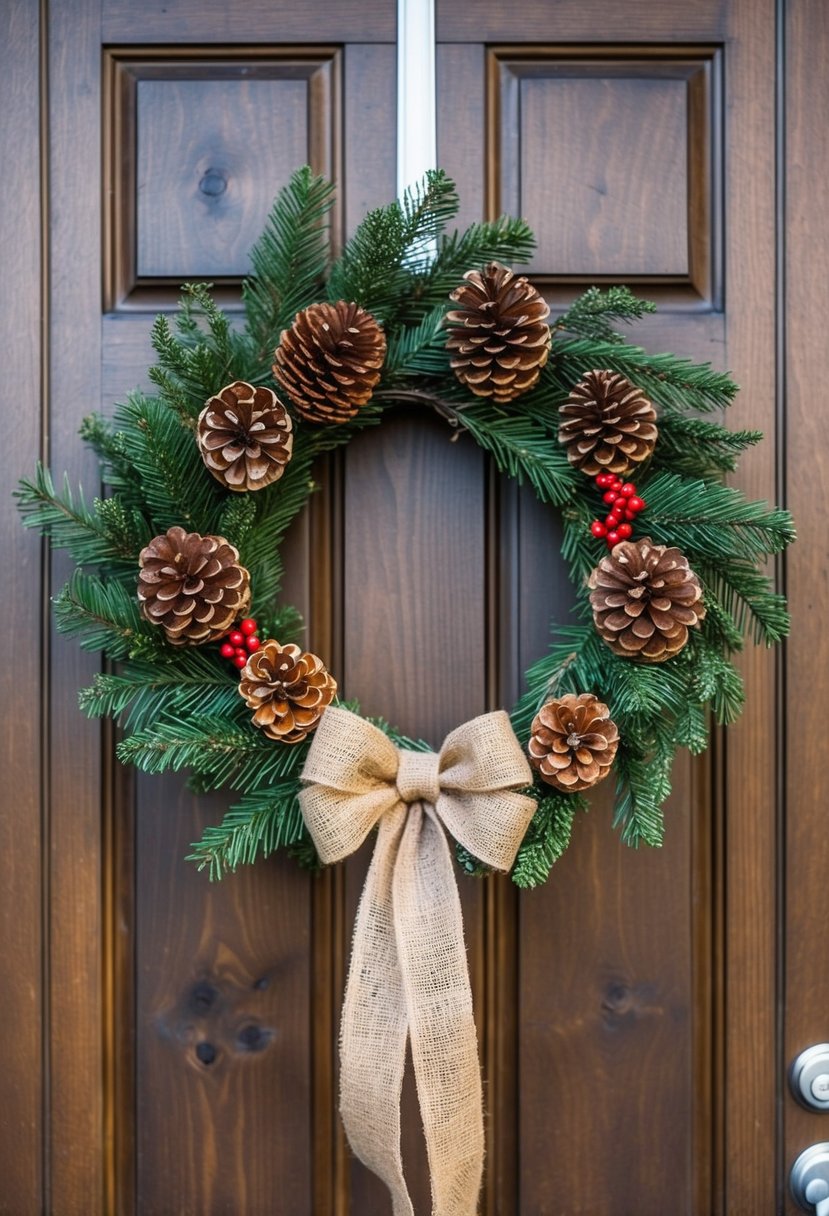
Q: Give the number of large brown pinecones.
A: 8